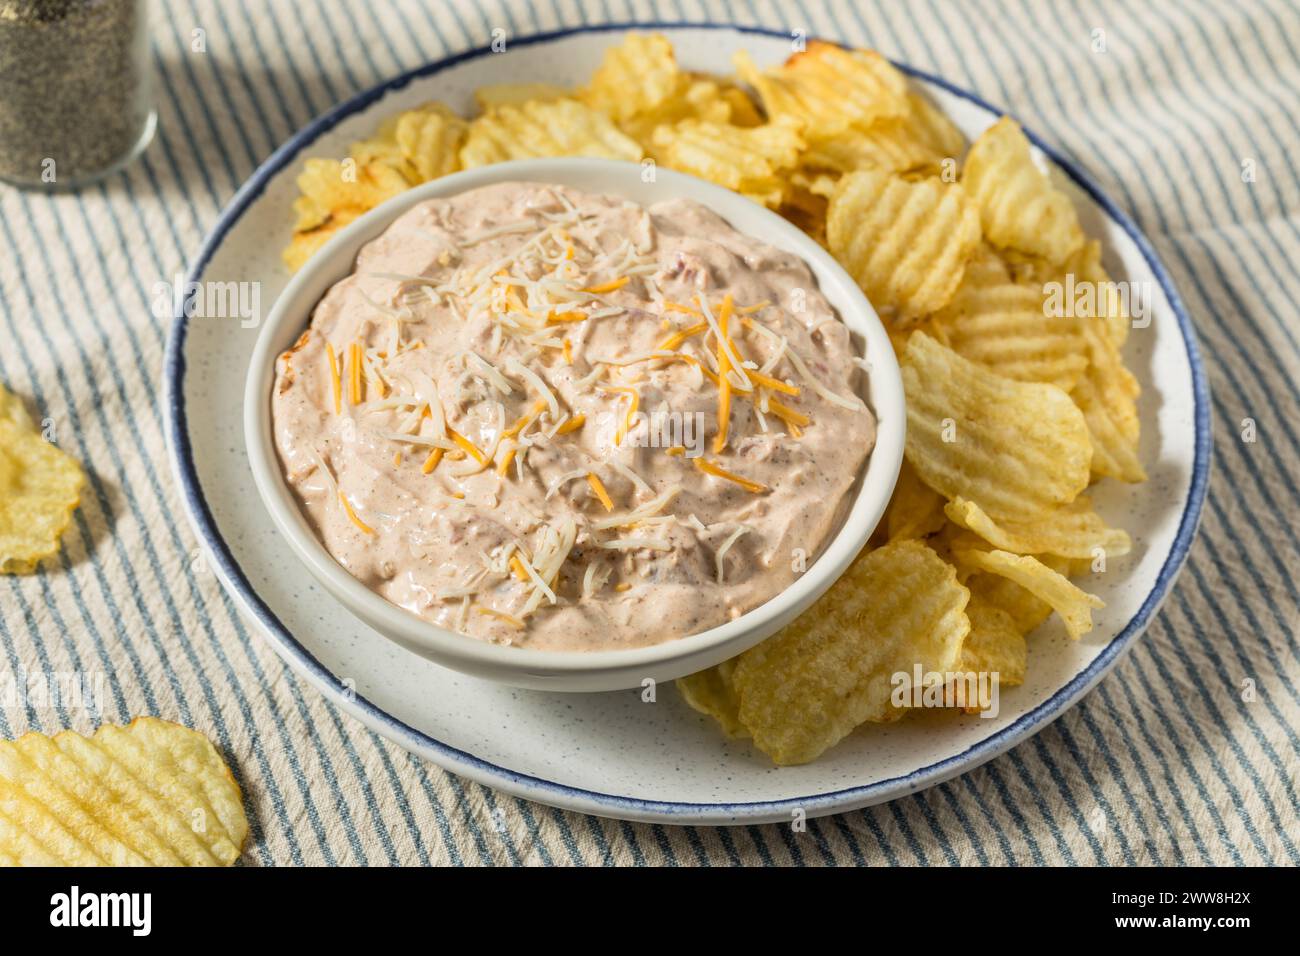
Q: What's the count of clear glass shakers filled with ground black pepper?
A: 1